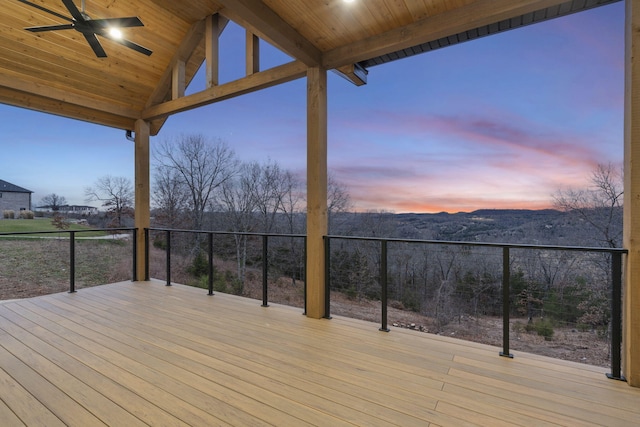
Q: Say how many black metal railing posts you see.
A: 11